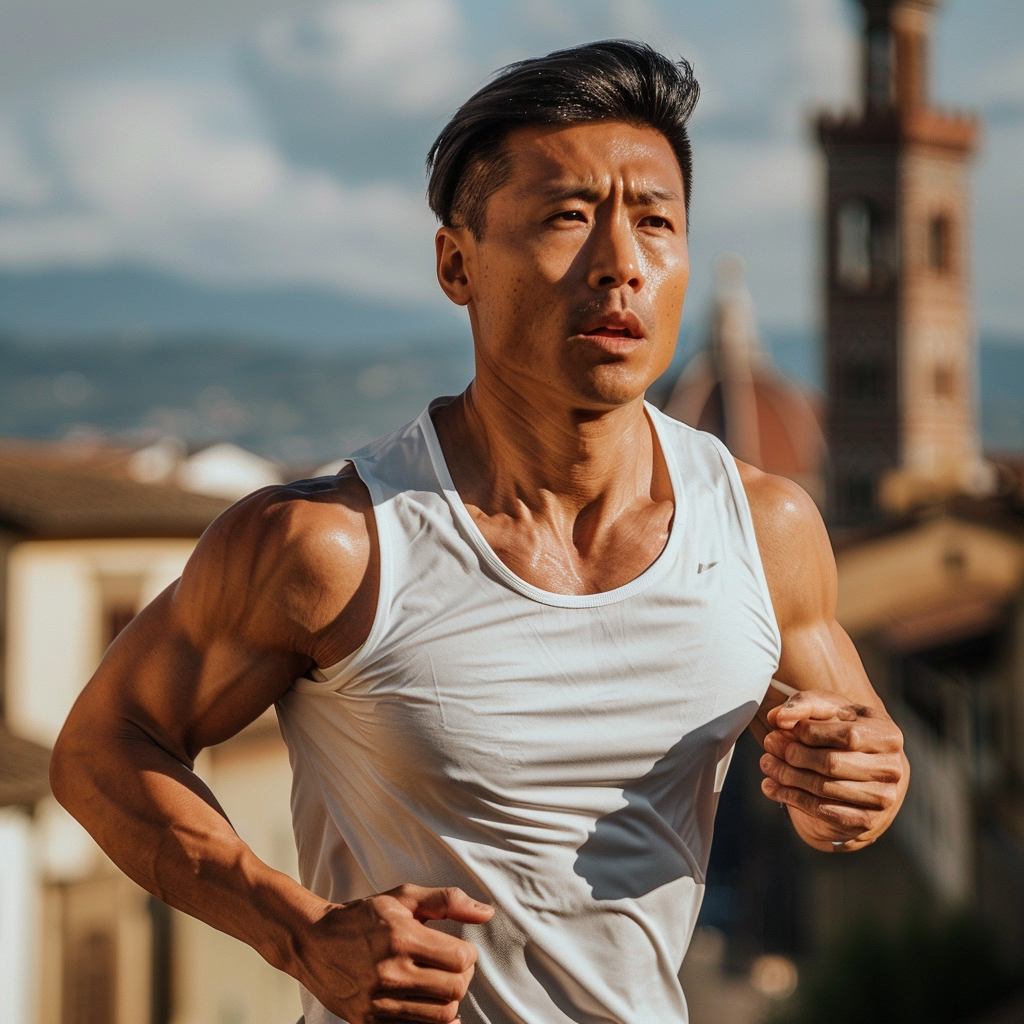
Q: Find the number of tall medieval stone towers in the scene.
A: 1